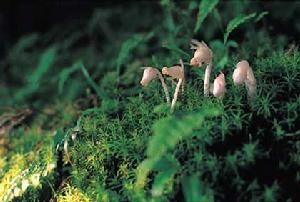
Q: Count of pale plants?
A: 5